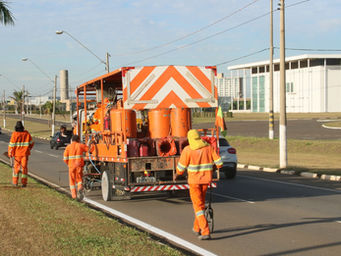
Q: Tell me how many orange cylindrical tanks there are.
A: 3